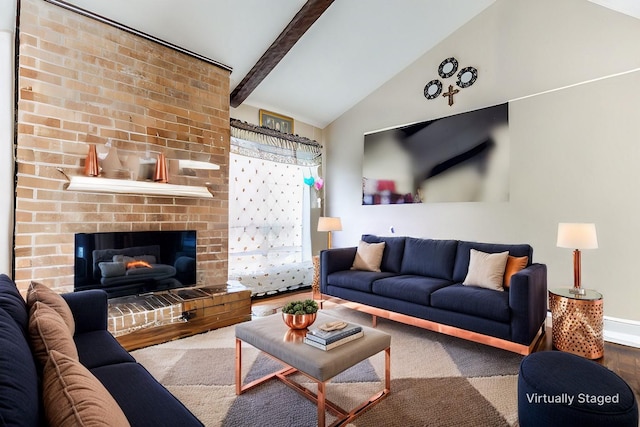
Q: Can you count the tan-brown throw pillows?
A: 3